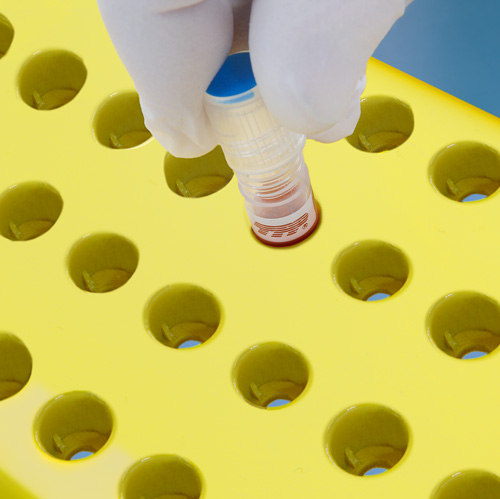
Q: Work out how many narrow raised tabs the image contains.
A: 13